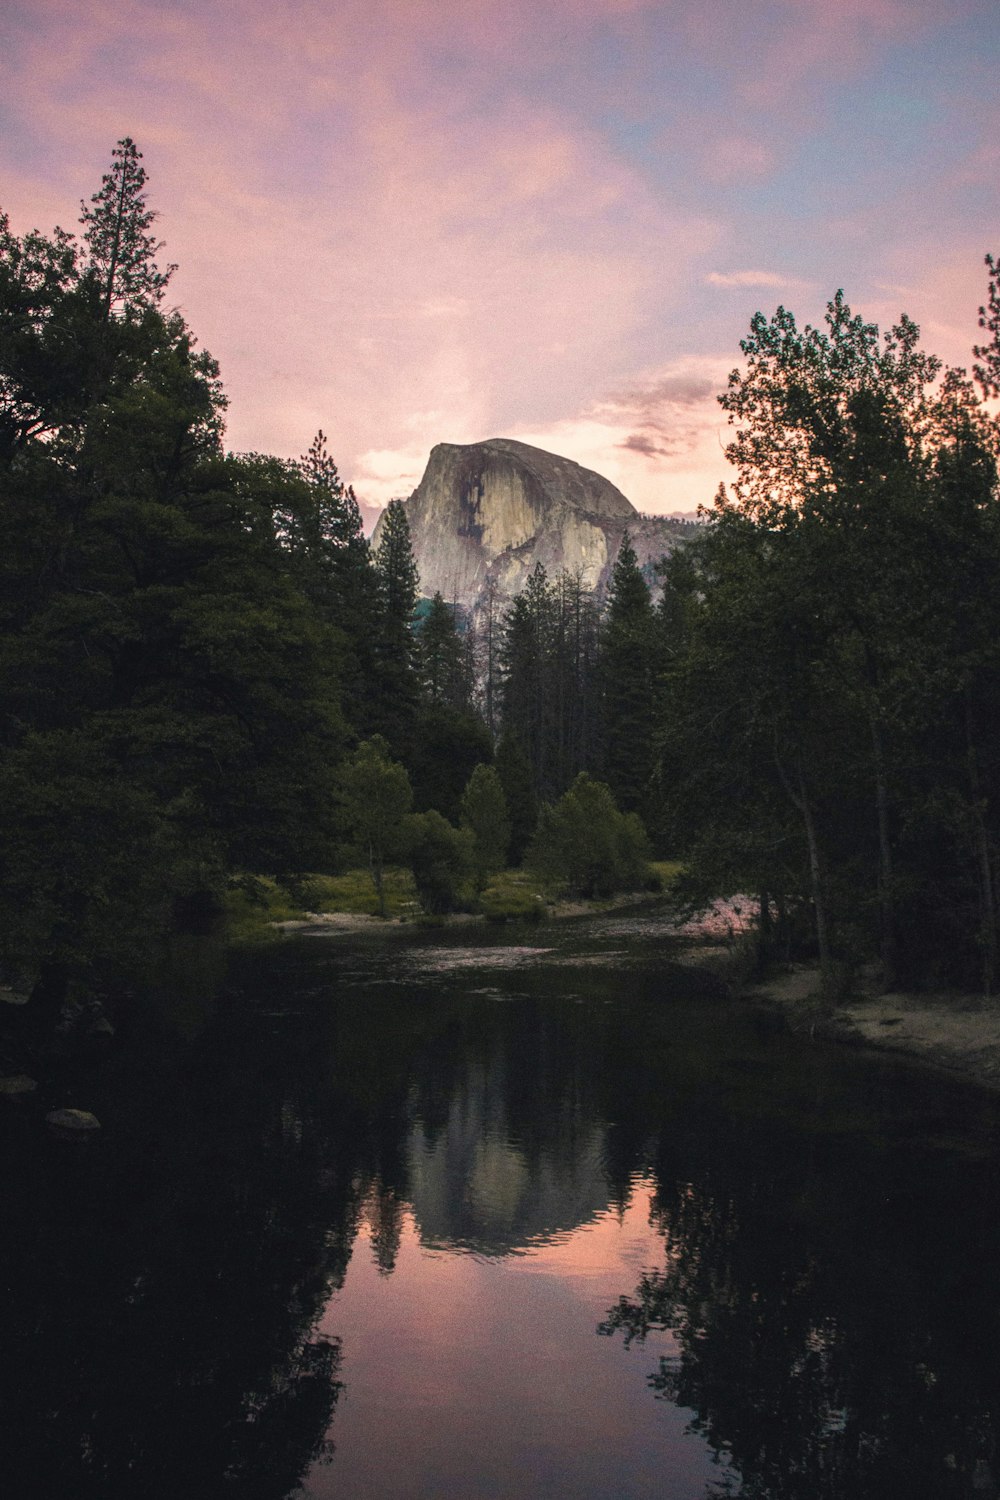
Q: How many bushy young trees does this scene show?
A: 4